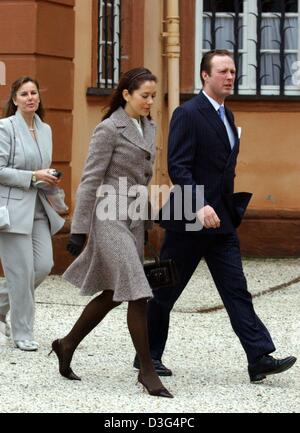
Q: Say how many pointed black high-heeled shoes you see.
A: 2